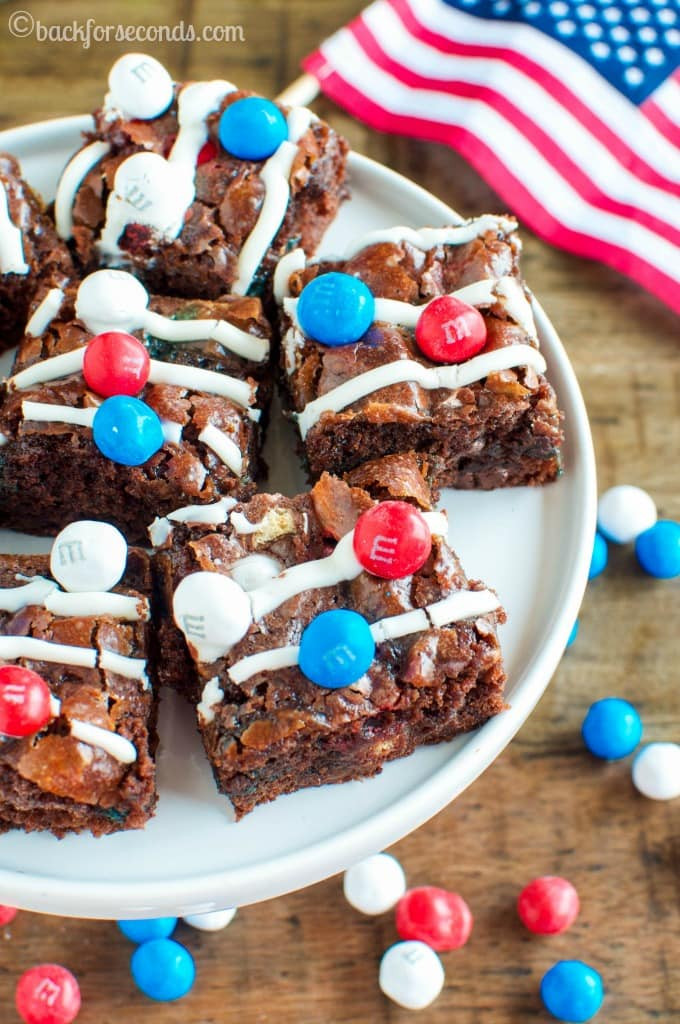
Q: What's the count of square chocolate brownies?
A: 6